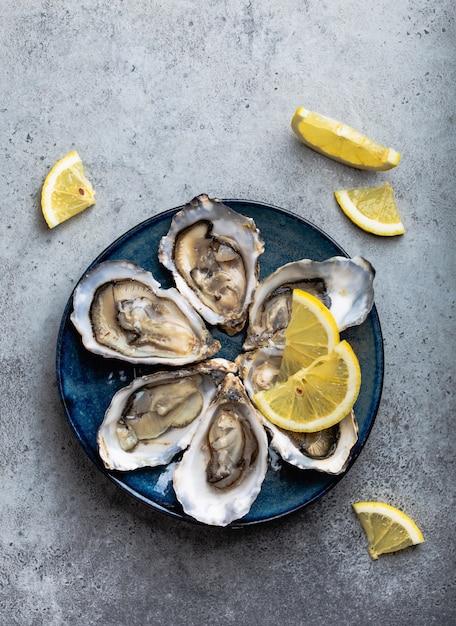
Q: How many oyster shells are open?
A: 6